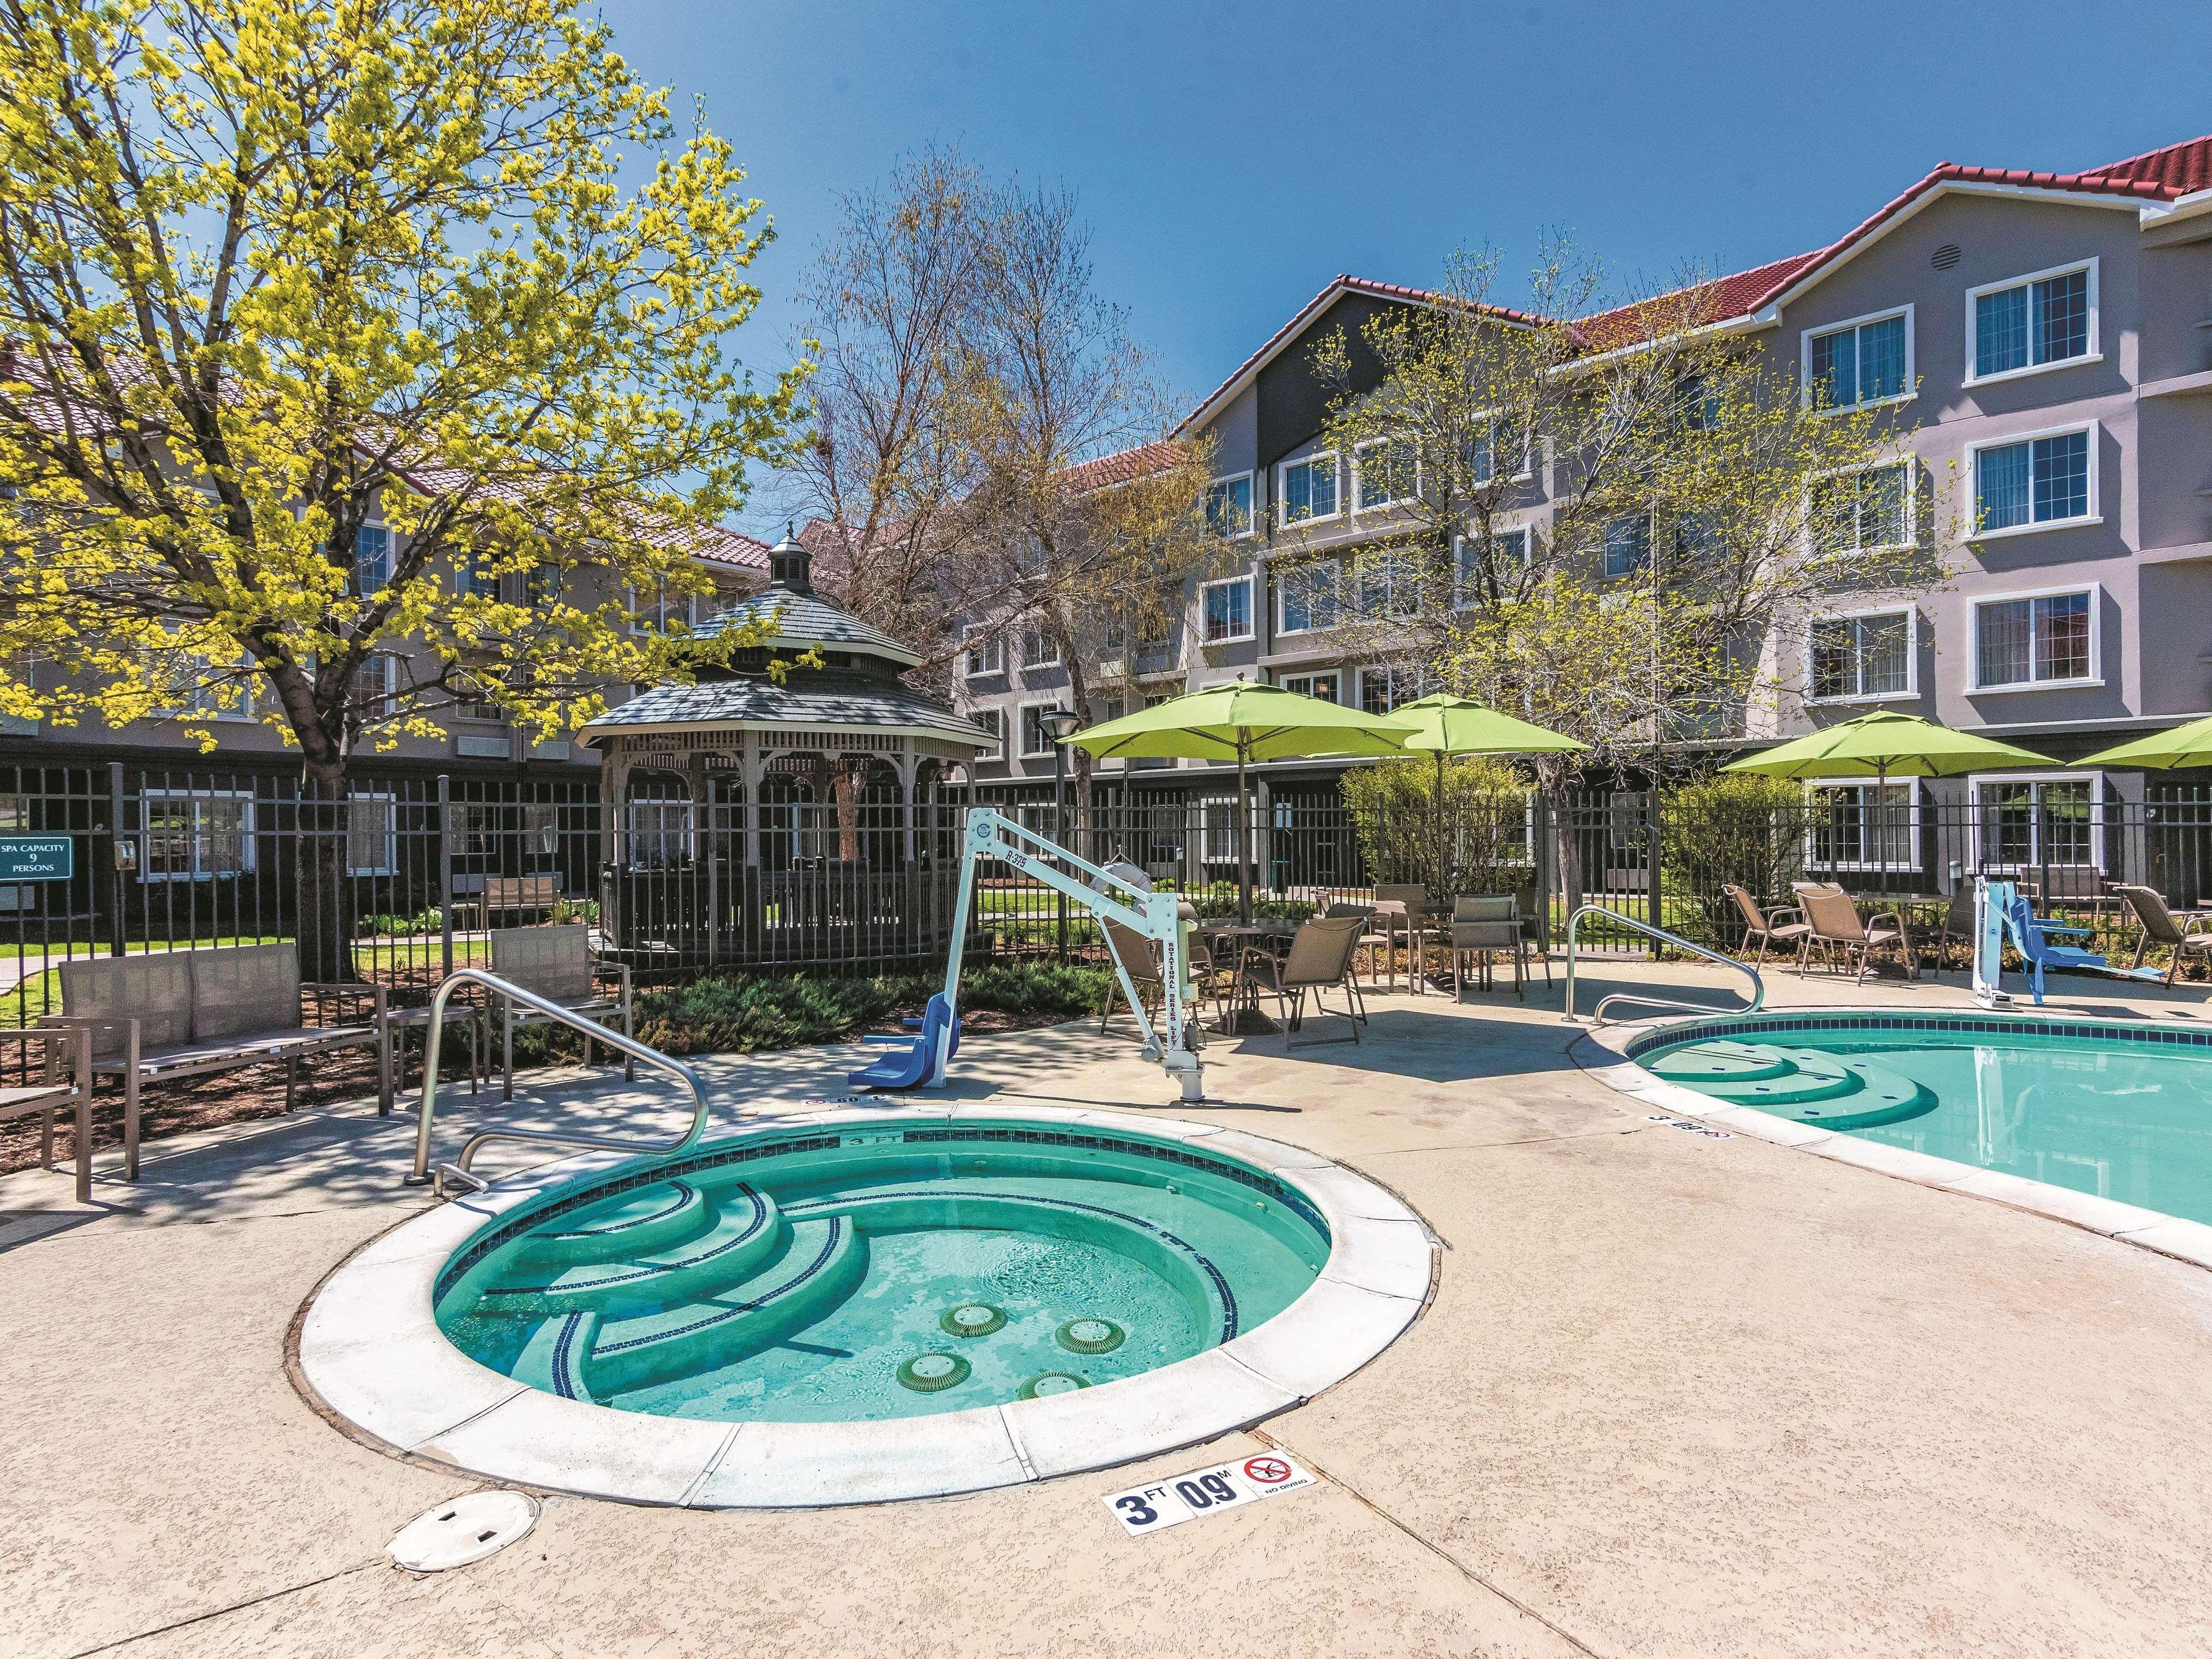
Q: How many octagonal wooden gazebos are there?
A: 1